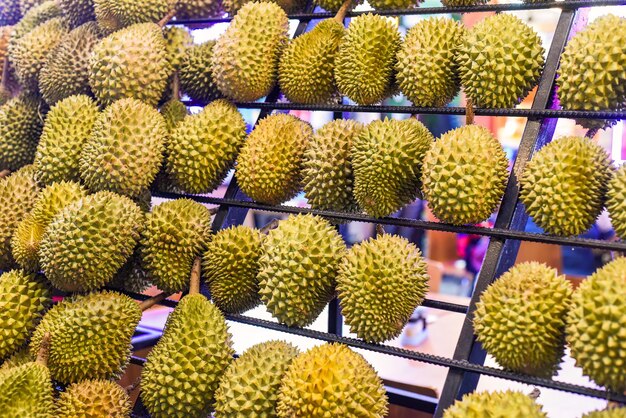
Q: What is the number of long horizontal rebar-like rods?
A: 4